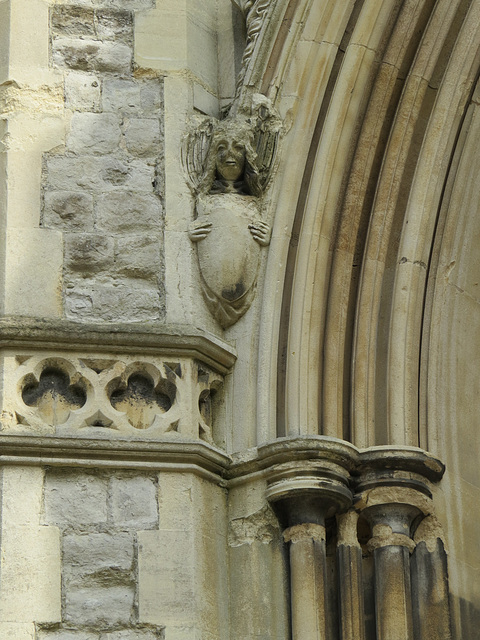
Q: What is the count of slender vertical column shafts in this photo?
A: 4